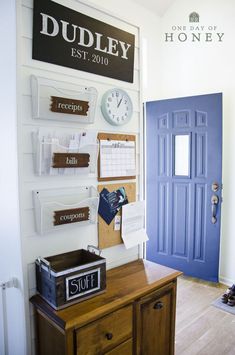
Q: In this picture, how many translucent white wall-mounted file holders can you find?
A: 3